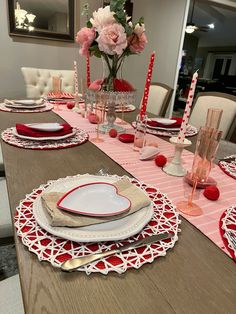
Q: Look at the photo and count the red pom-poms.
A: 4